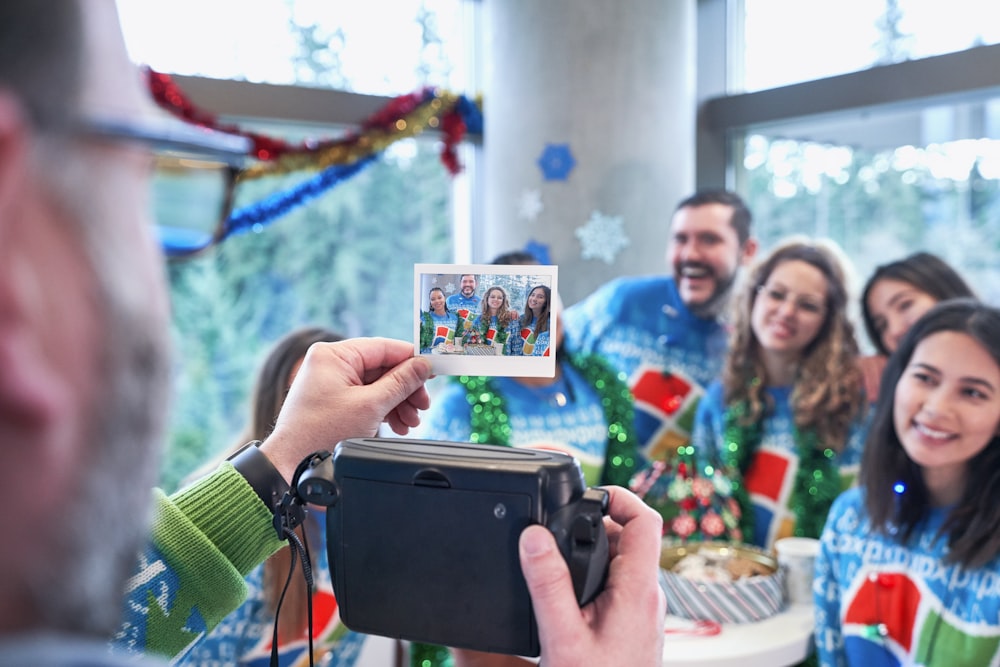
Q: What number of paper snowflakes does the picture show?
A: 4